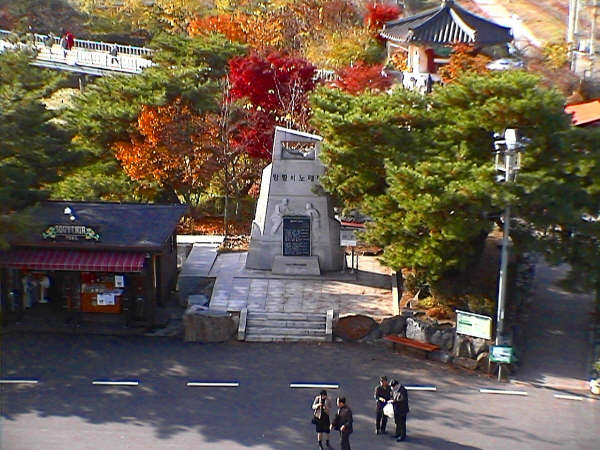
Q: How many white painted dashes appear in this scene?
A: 7